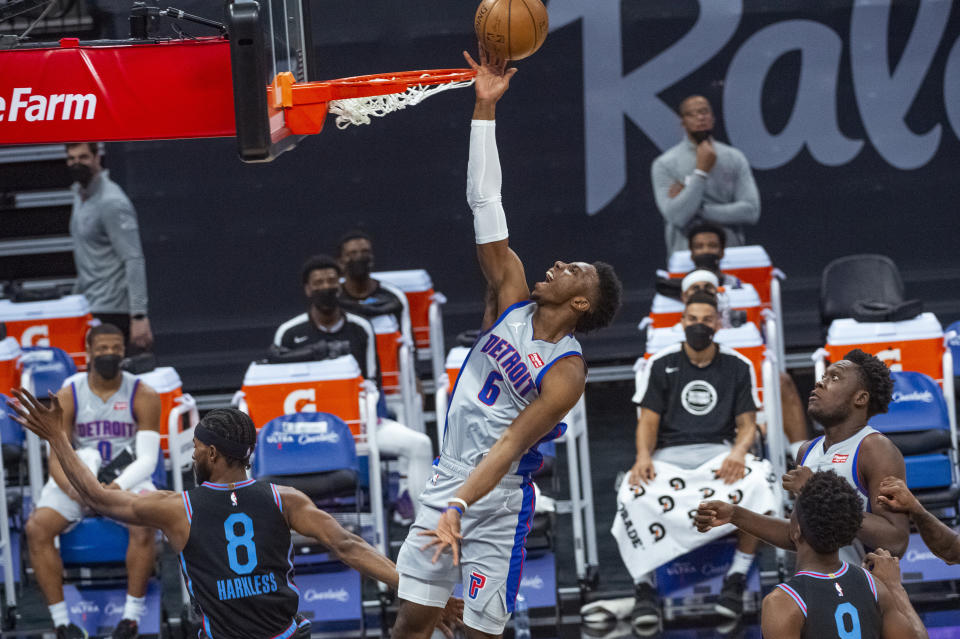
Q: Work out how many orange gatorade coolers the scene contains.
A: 11